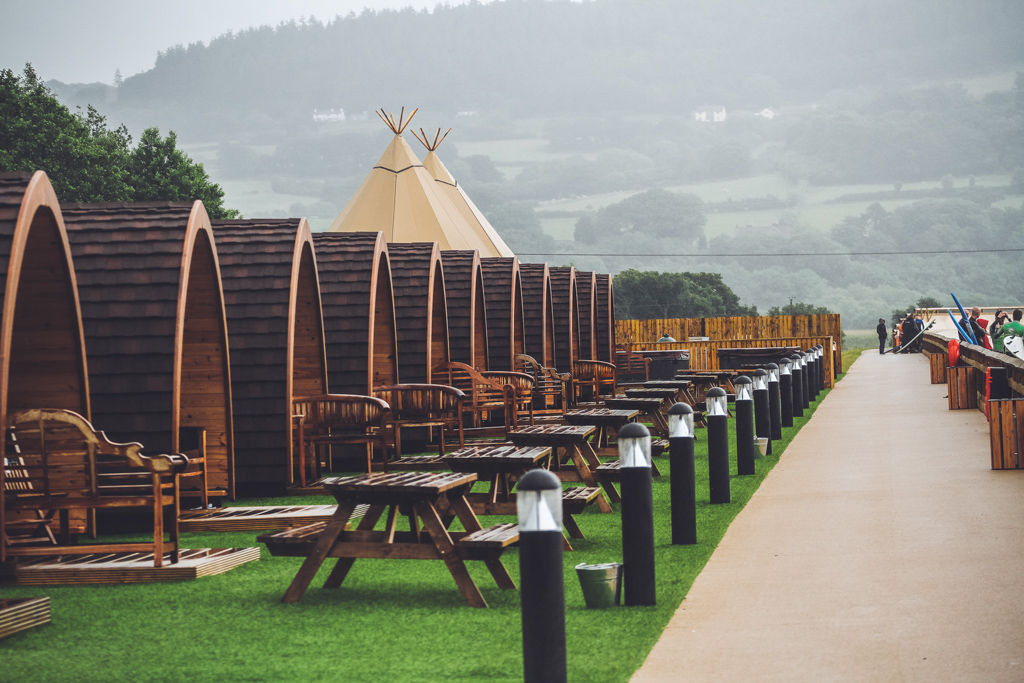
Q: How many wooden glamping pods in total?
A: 11